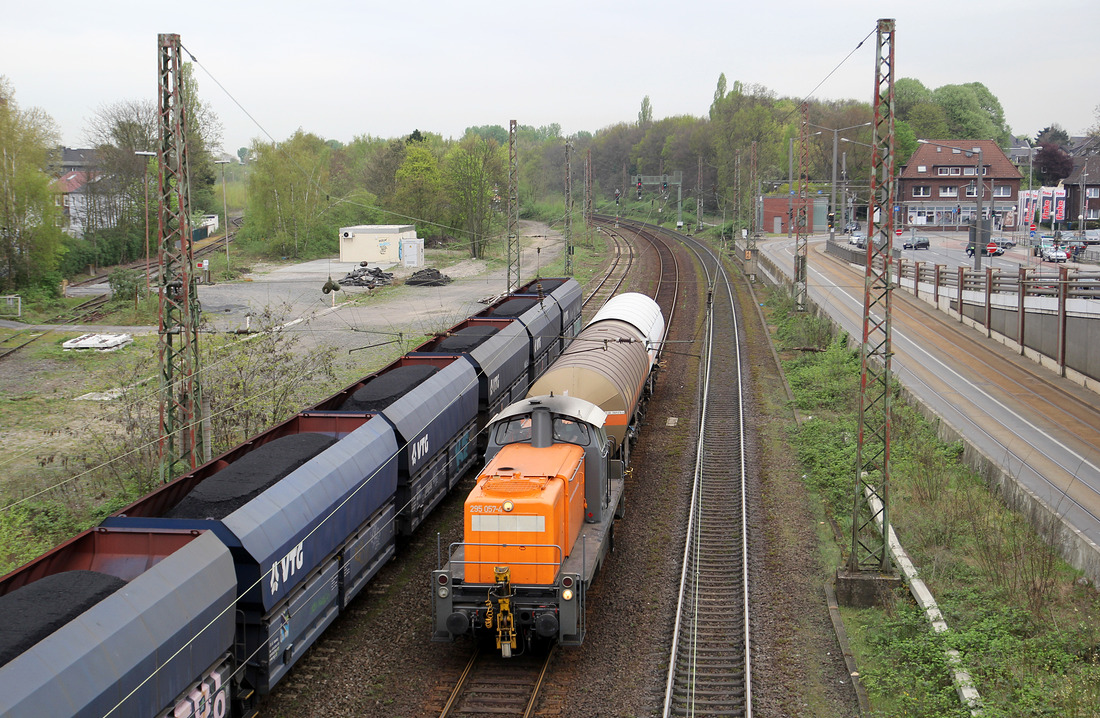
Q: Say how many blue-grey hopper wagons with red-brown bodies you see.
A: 6